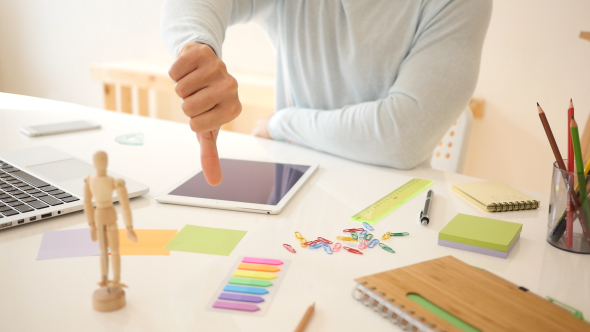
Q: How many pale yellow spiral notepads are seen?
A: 1